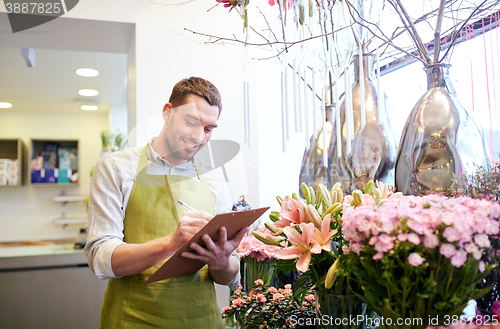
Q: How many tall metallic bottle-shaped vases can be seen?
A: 3